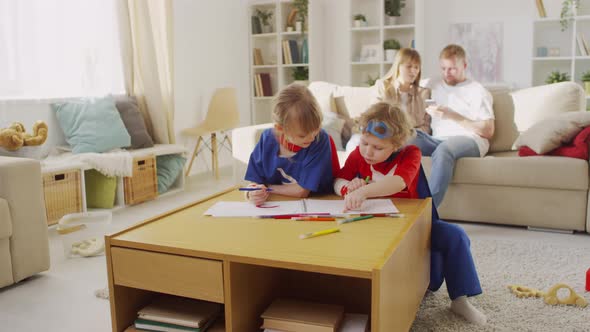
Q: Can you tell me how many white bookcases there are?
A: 3